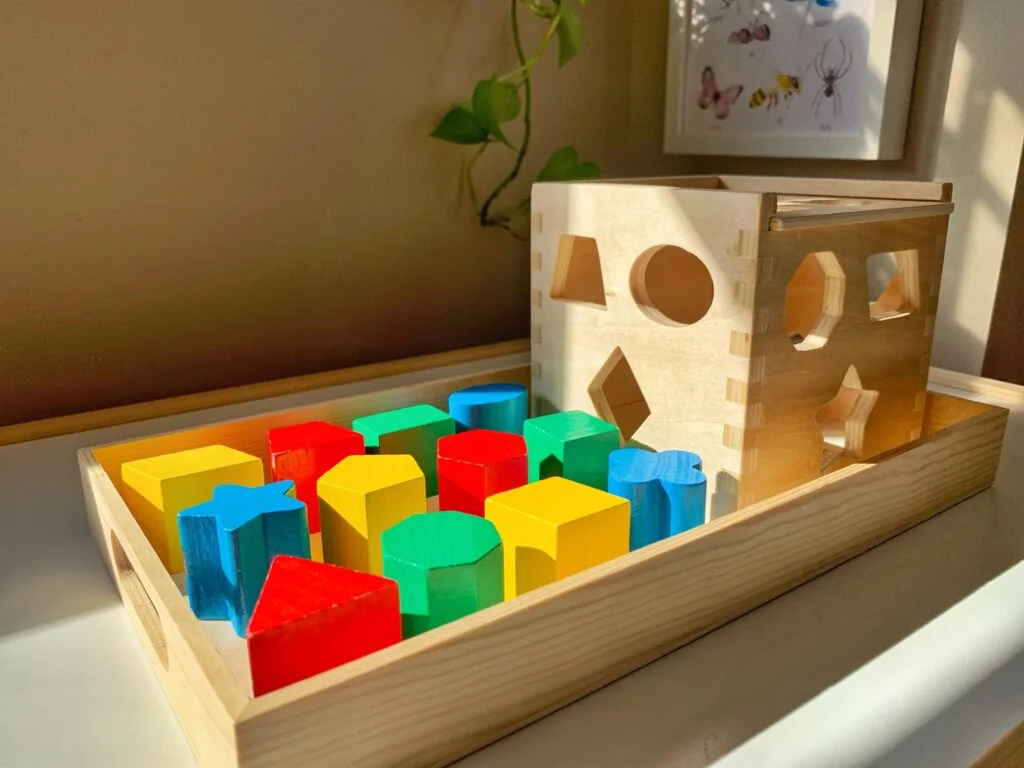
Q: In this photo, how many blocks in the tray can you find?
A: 12